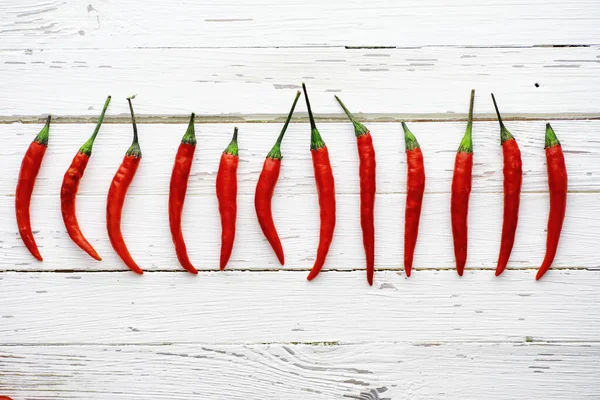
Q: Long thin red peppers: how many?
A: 12